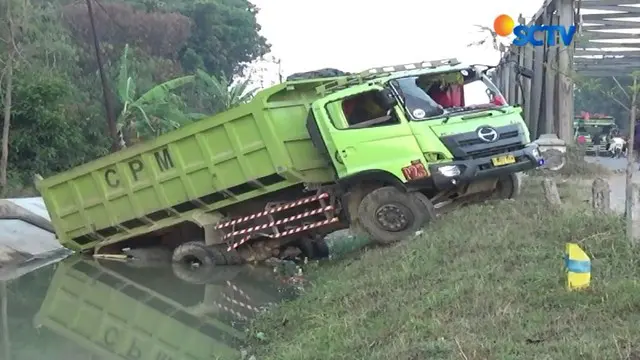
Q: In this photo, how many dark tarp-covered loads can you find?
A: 1